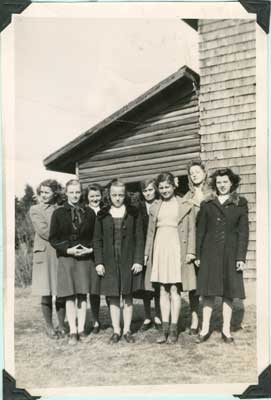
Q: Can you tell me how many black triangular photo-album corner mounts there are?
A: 4